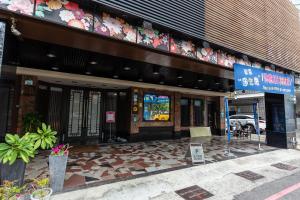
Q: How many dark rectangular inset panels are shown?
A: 3